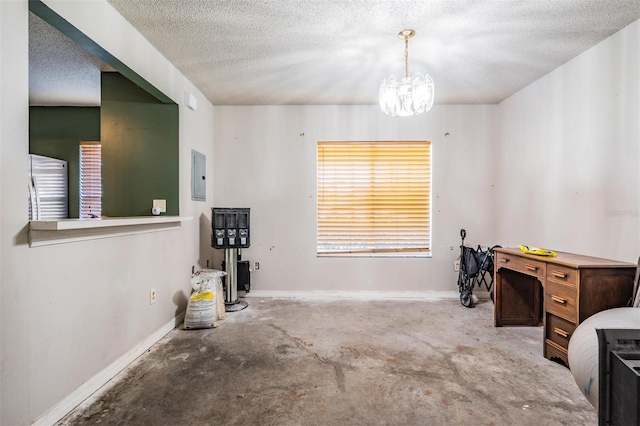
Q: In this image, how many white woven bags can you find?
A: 2